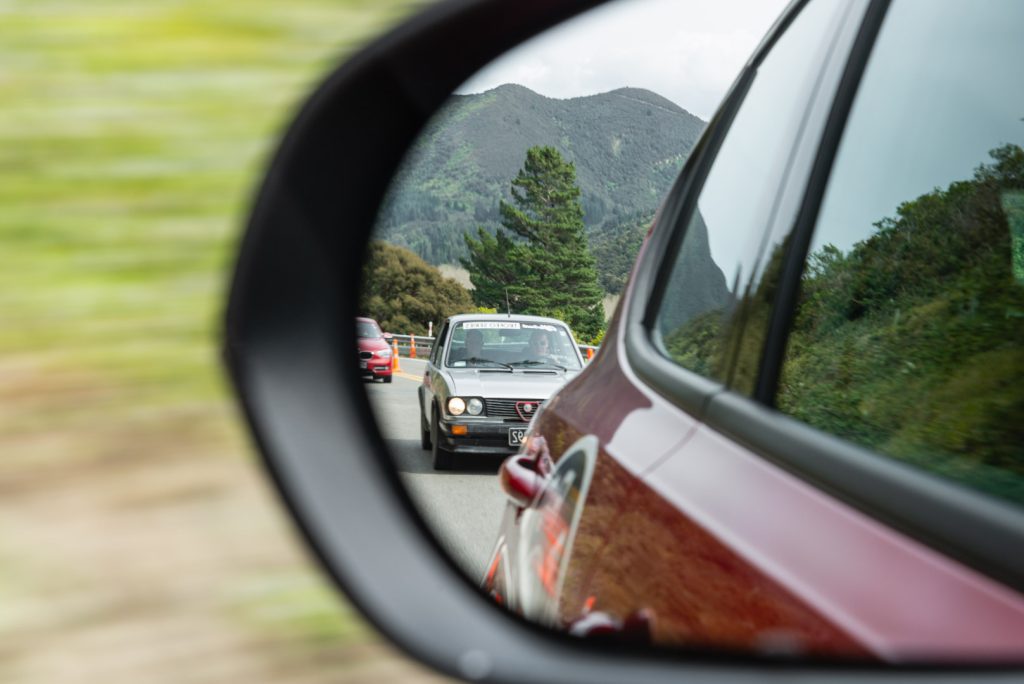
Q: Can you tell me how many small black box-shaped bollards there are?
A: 0